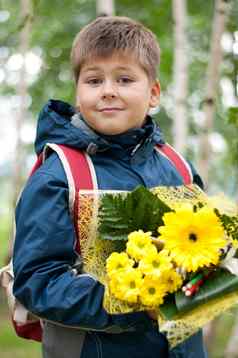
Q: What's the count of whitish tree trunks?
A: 4